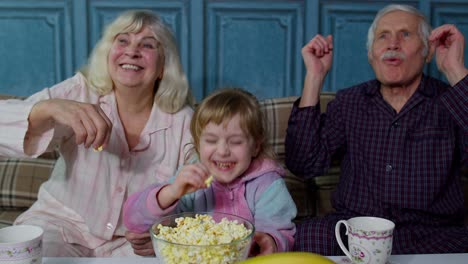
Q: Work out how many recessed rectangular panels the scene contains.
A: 5